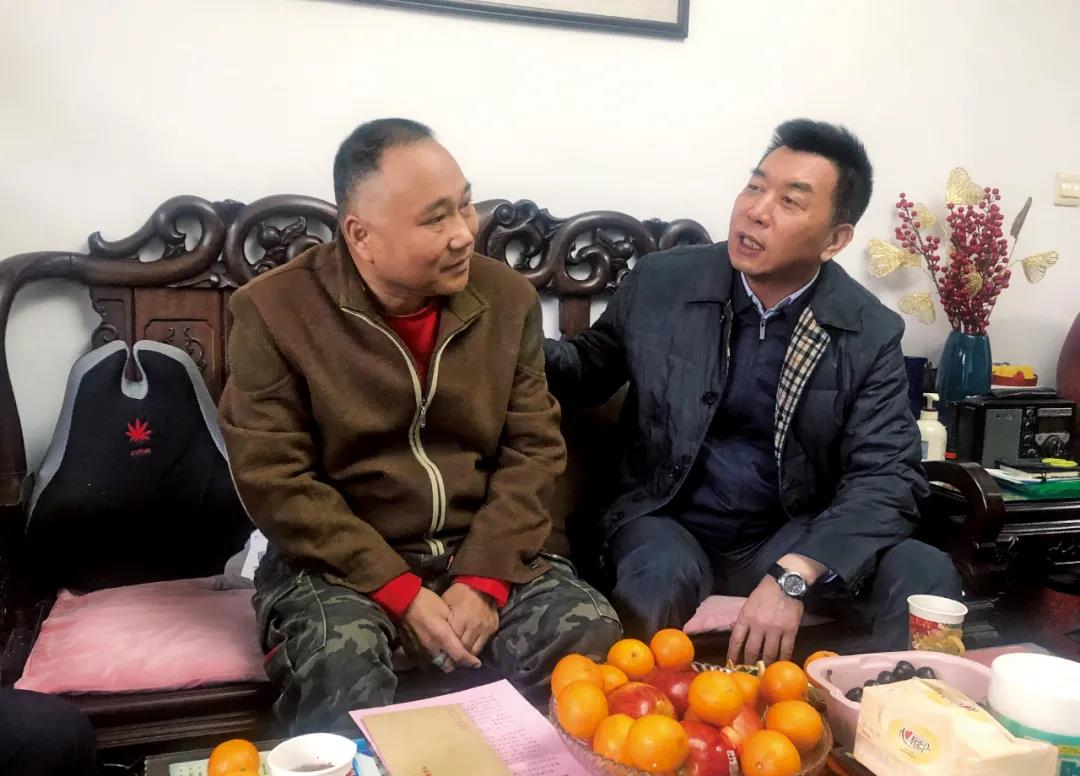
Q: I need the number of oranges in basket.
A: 12